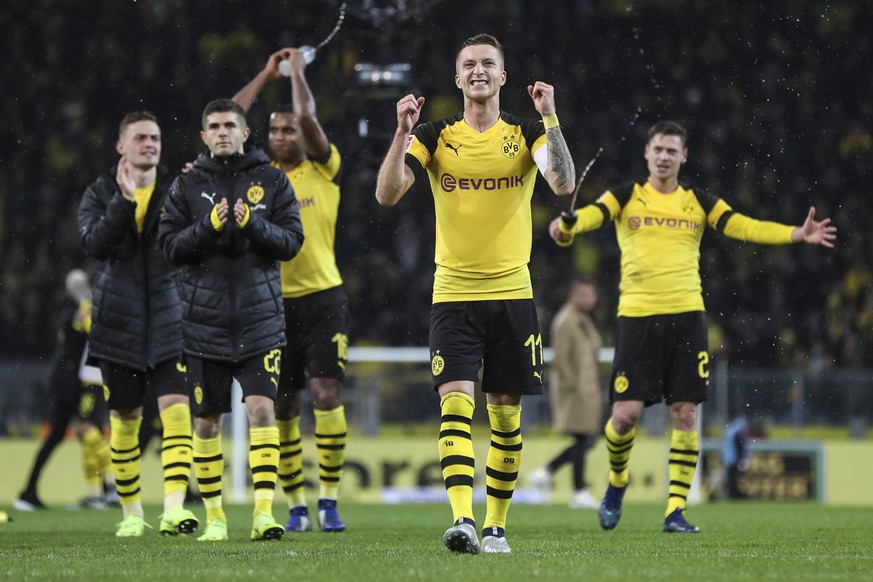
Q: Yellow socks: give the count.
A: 12